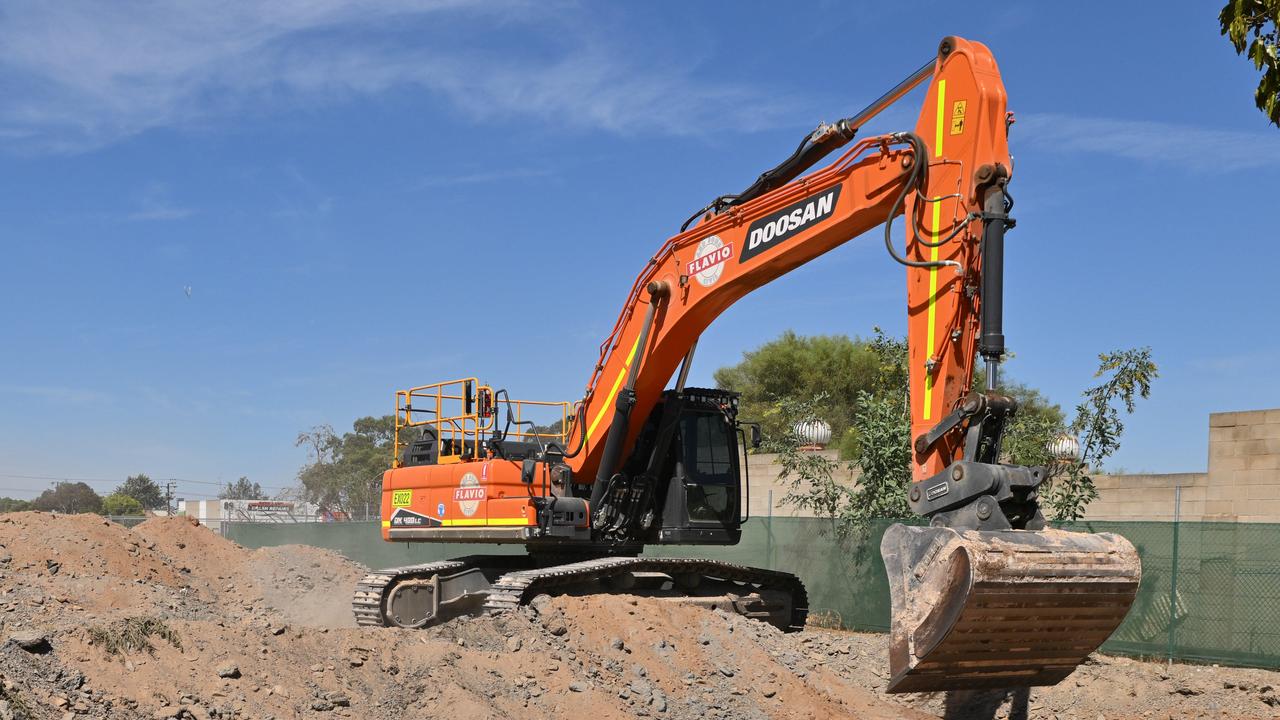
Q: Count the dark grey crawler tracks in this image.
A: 2